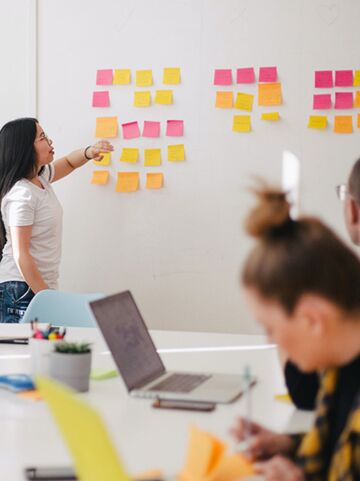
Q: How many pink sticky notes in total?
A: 12